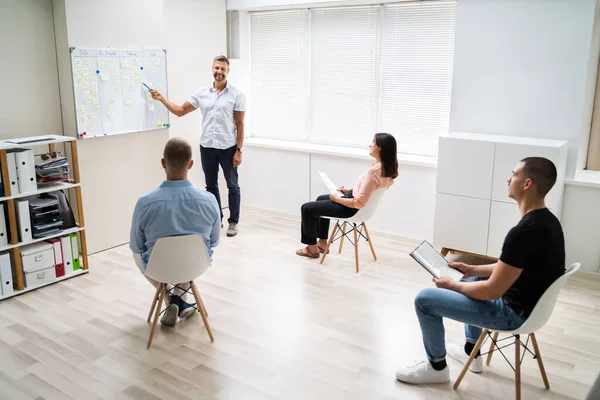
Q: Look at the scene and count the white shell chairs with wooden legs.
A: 3